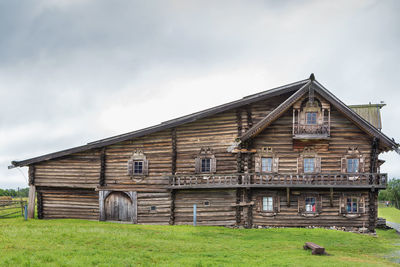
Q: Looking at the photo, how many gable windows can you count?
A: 1